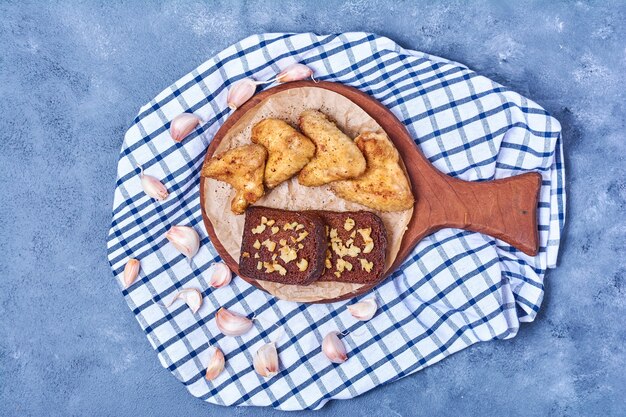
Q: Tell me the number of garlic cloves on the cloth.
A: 13